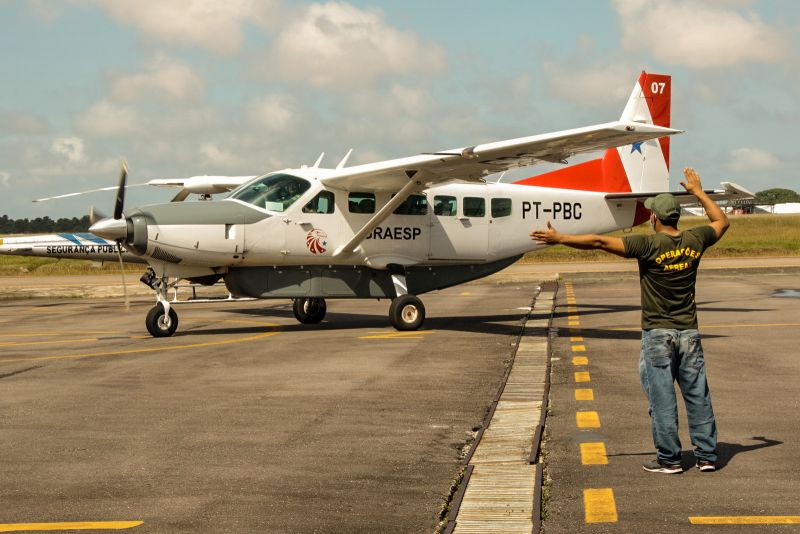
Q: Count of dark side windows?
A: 6